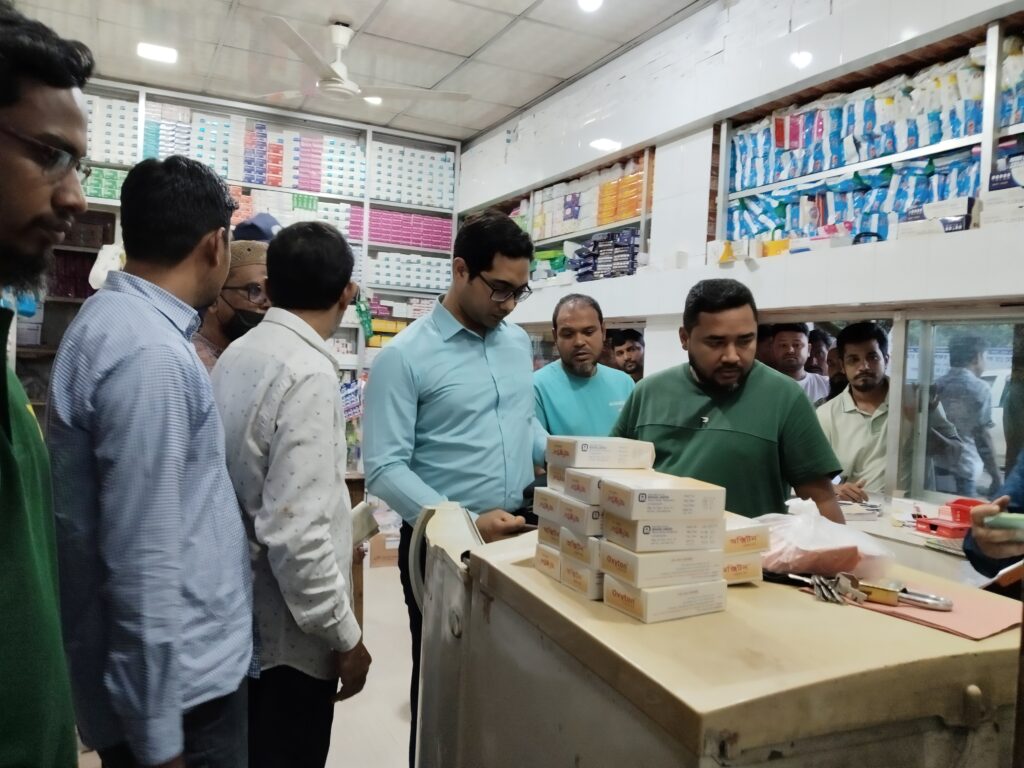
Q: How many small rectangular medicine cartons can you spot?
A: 15